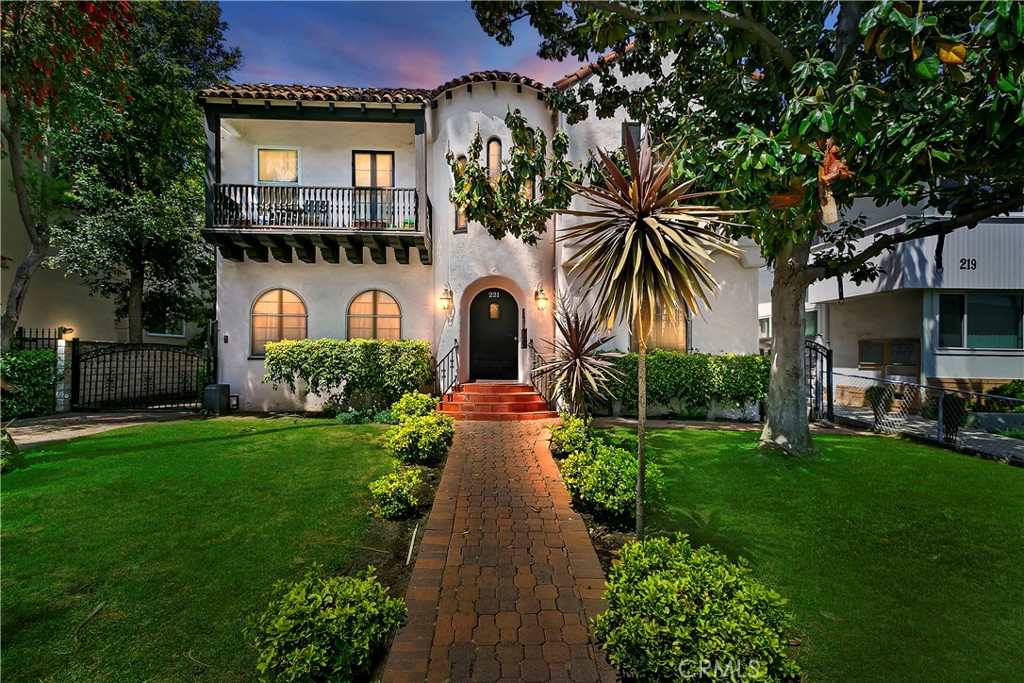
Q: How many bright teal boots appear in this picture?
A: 0